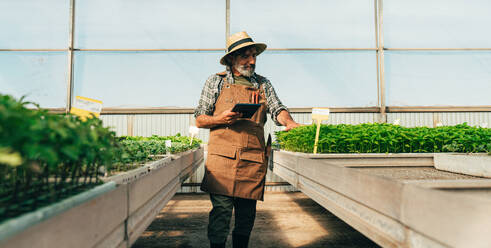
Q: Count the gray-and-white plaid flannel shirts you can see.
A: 1